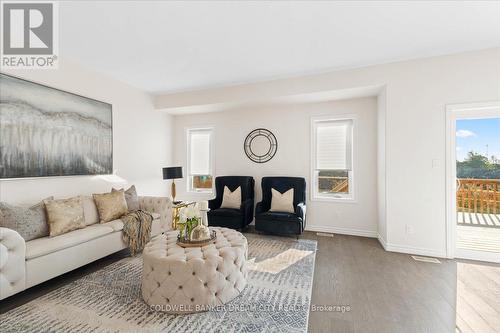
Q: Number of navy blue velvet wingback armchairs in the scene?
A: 2